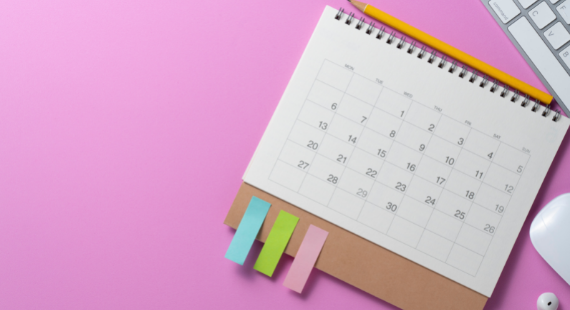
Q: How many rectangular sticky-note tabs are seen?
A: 3